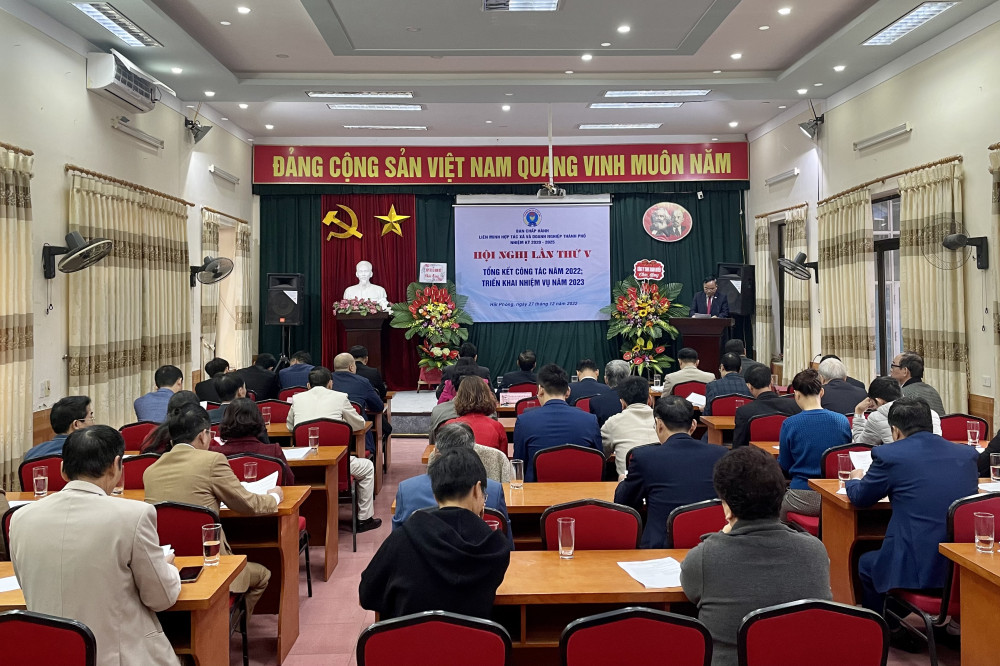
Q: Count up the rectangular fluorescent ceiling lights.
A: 9